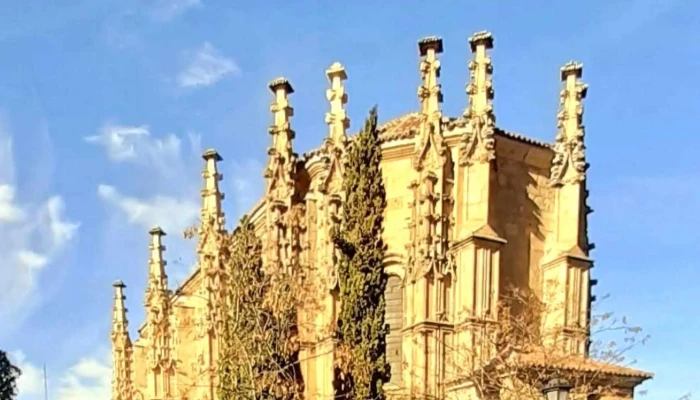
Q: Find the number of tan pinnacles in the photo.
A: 8